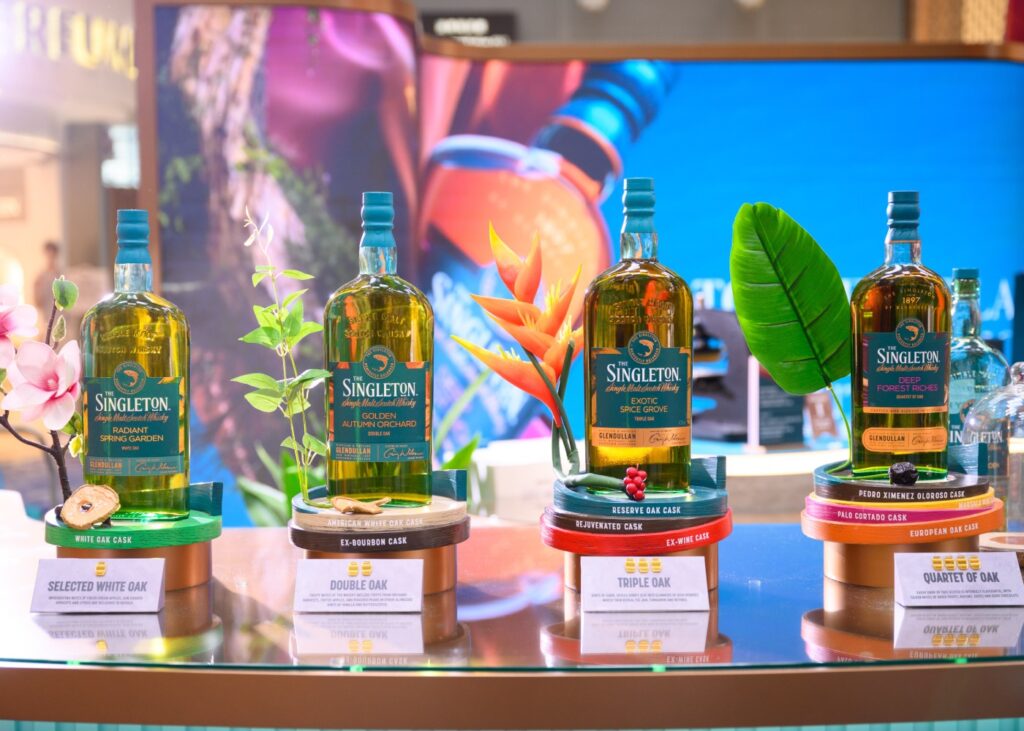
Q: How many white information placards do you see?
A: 4